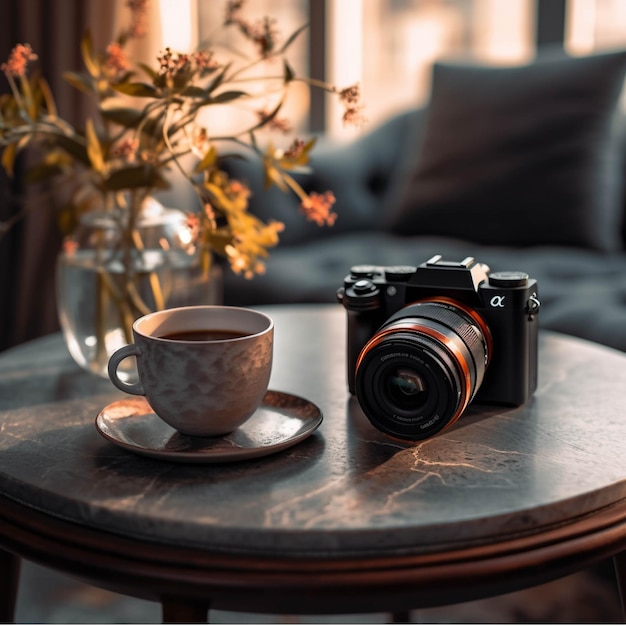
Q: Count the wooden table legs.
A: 4